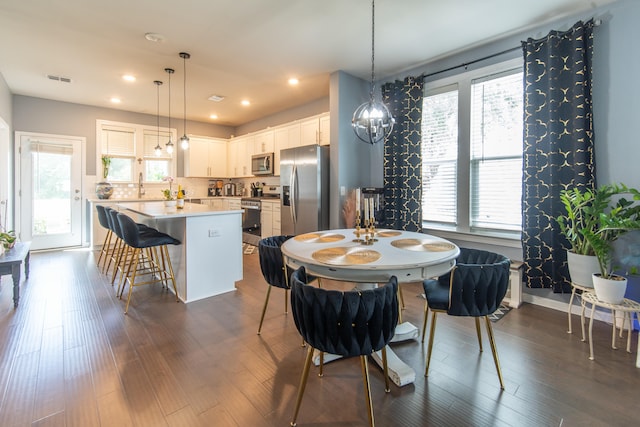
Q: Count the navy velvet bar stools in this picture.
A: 4